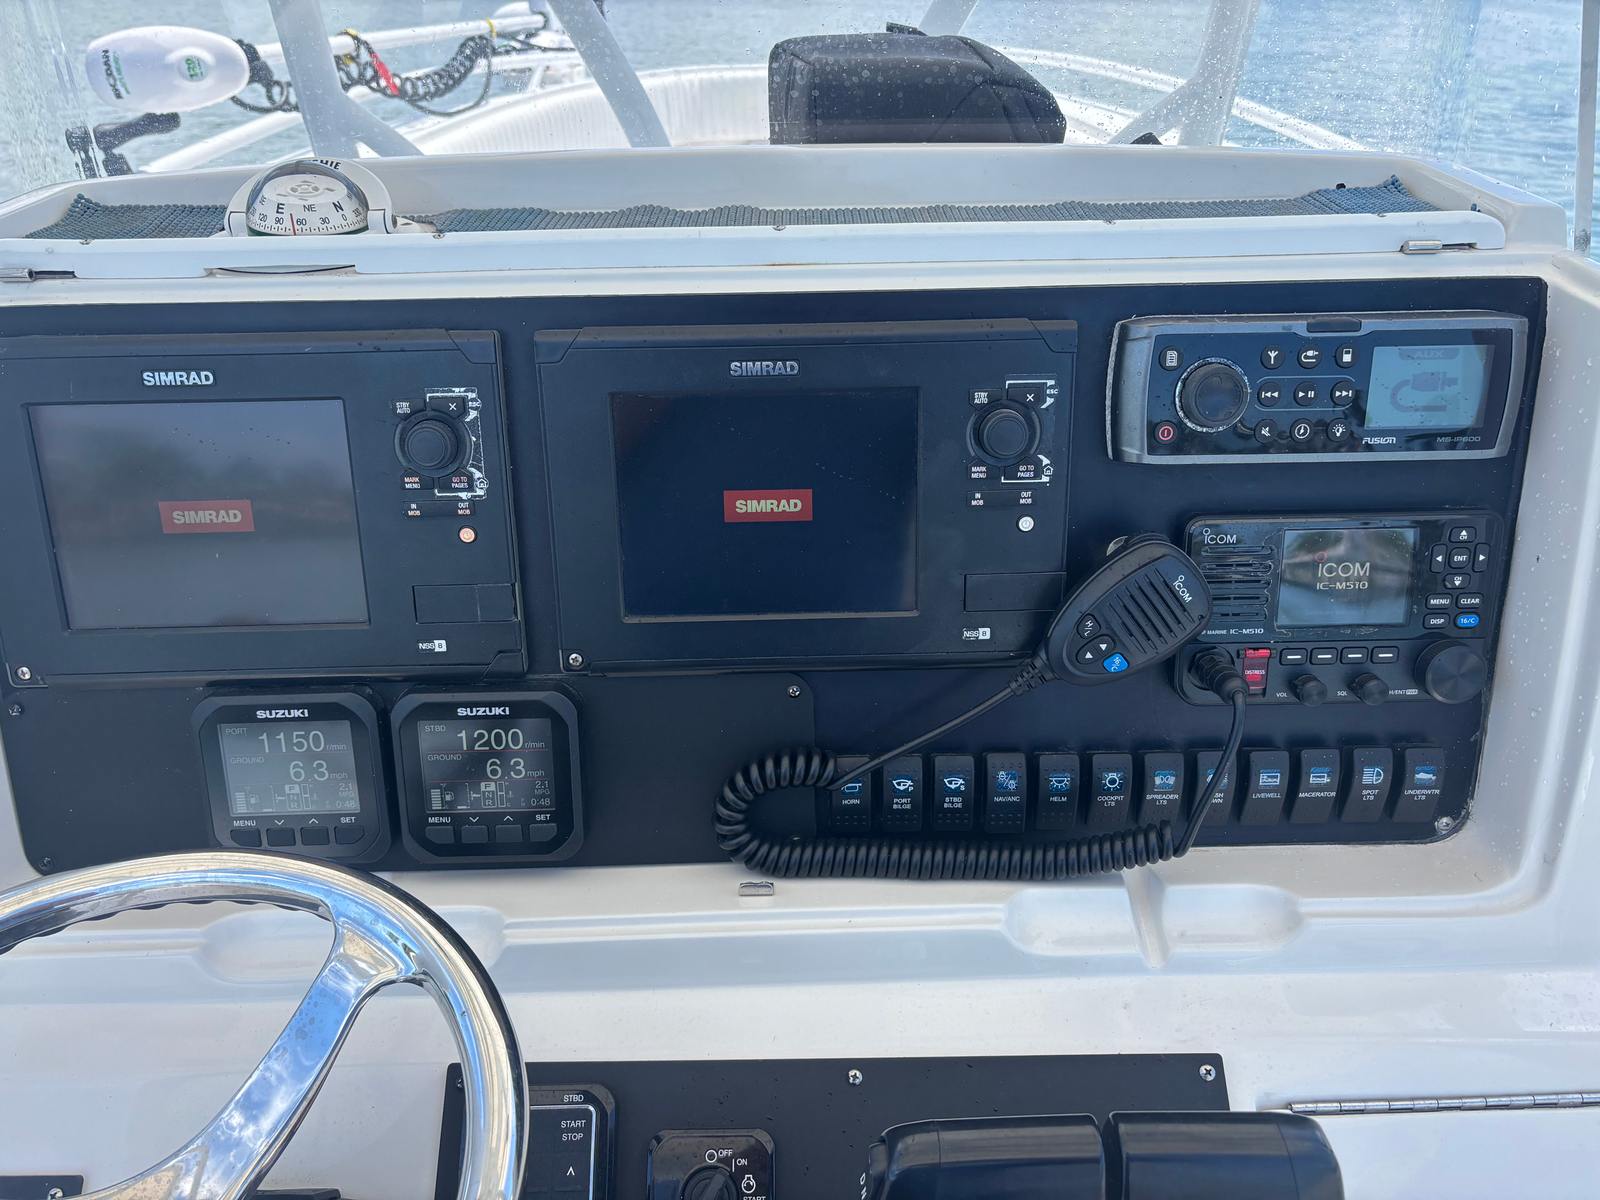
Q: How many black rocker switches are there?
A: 12